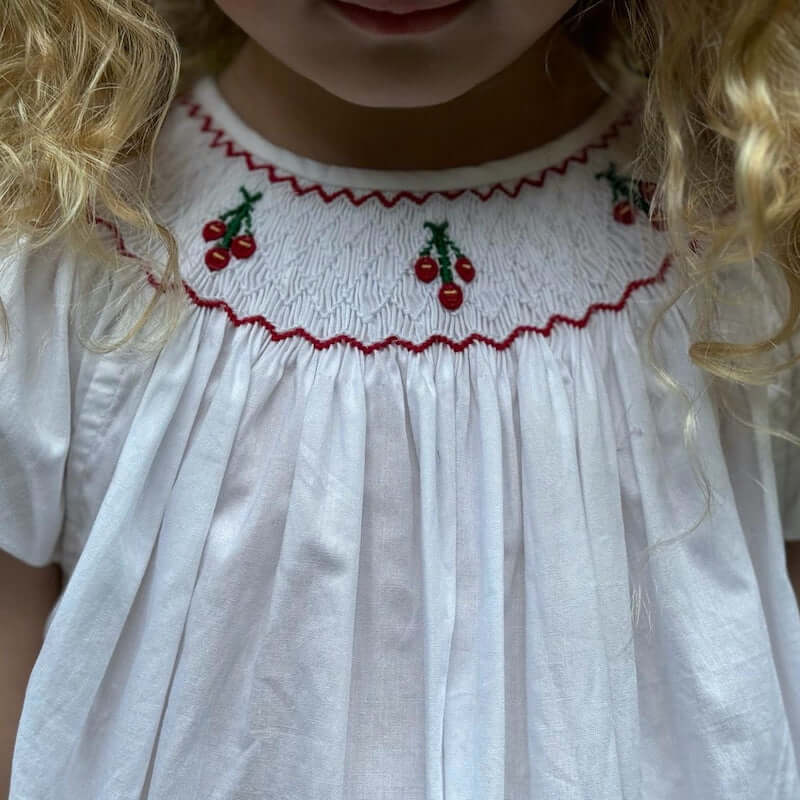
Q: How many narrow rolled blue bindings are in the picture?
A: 0